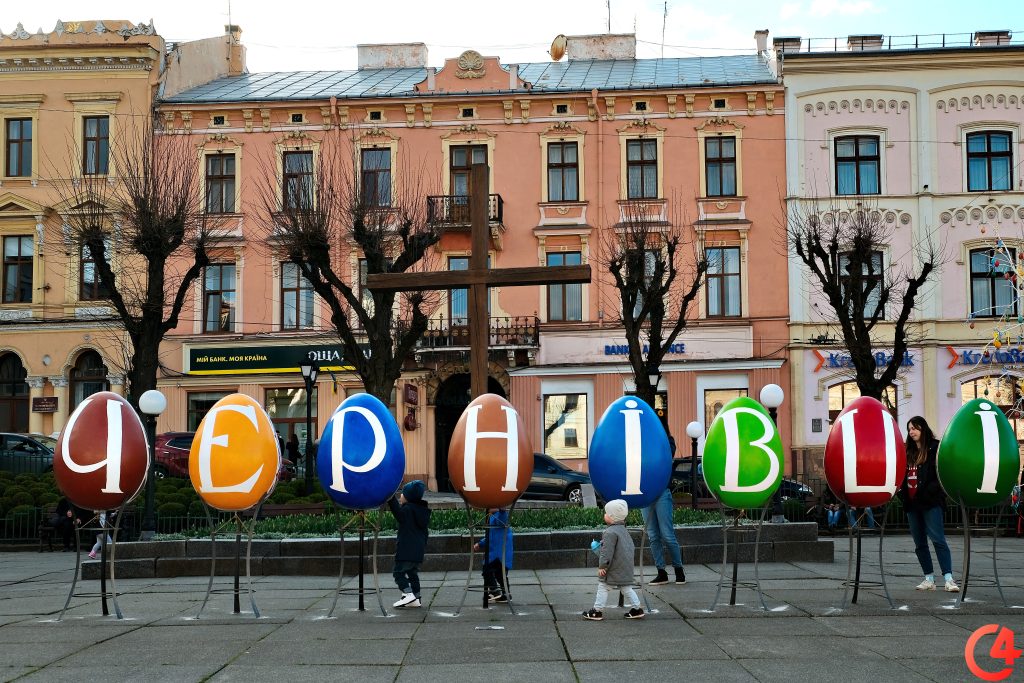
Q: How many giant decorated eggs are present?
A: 8